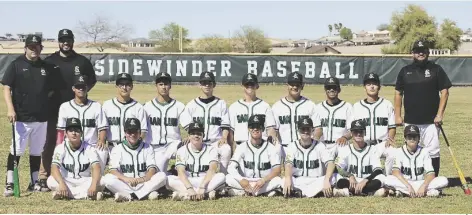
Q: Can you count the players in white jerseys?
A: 15